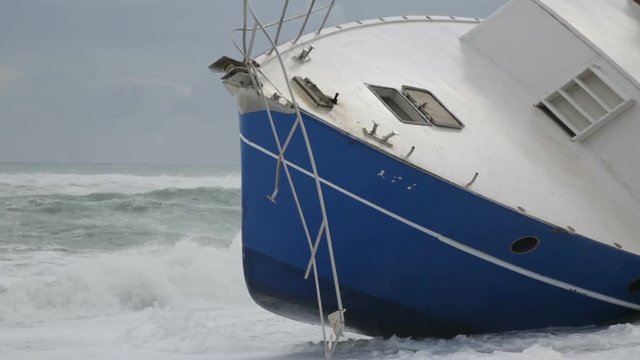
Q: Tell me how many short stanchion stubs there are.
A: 2